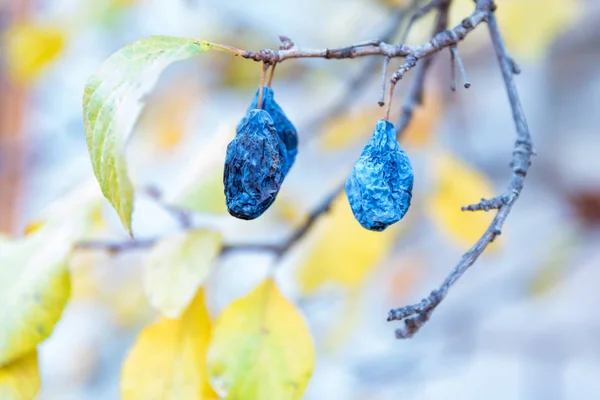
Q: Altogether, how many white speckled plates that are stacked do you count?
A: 0